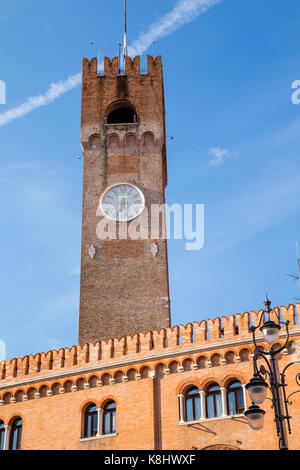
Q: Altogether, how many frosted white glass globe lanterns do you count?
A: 3